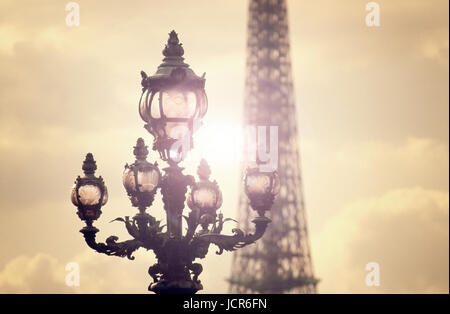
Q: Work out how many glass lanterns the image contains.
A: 5